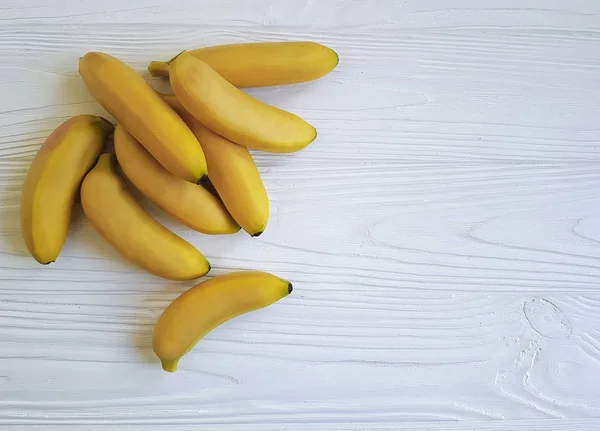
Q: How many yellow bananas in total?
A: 8